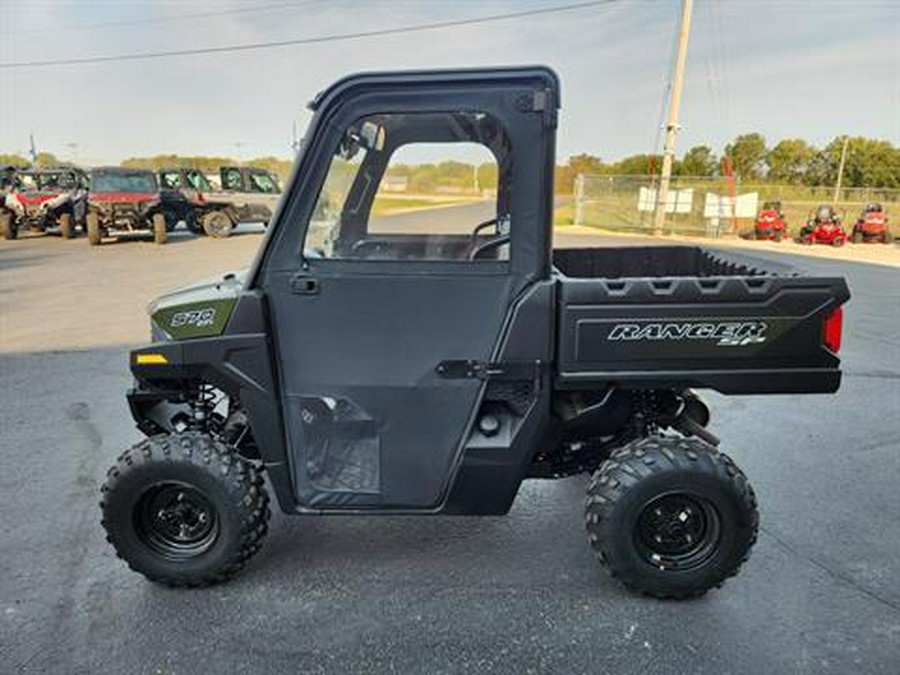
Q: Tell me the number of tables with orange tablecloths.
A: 0